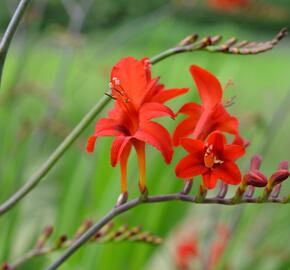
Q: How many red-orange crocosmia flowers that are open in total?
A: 4